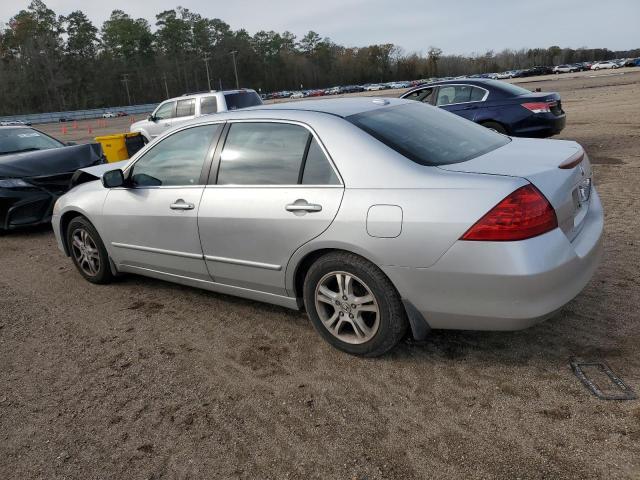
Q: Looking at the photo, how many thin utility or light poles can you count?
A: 4